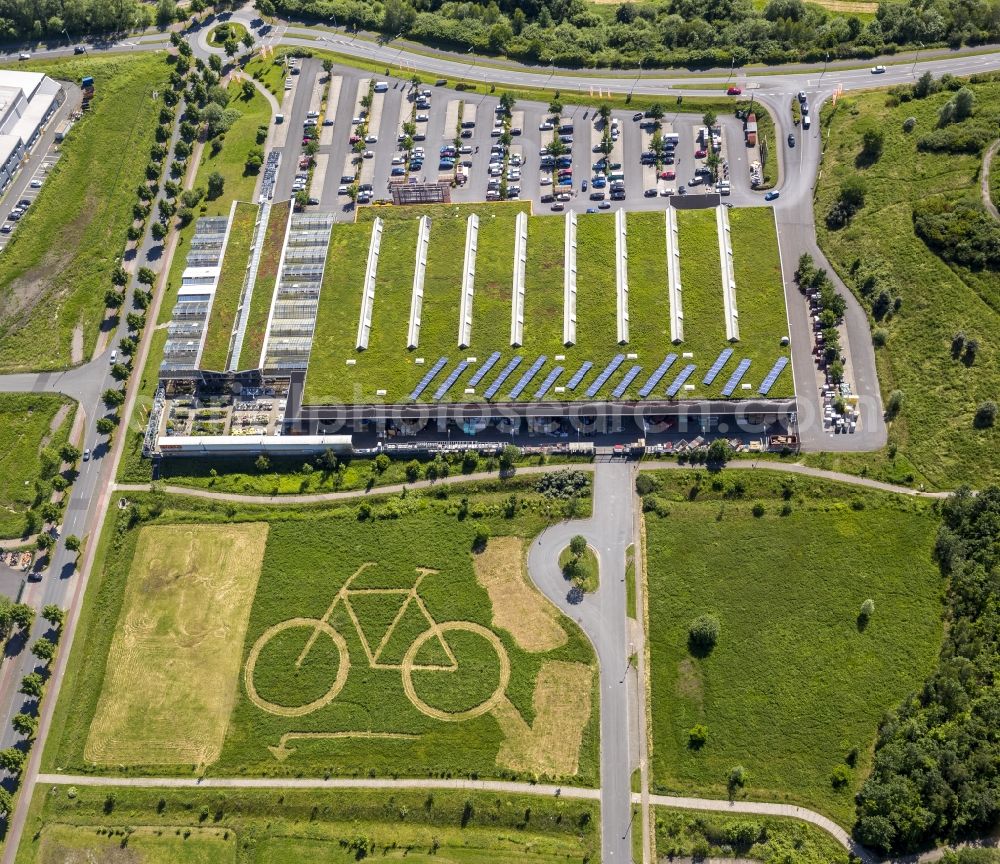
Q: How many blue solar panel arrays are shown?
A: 14